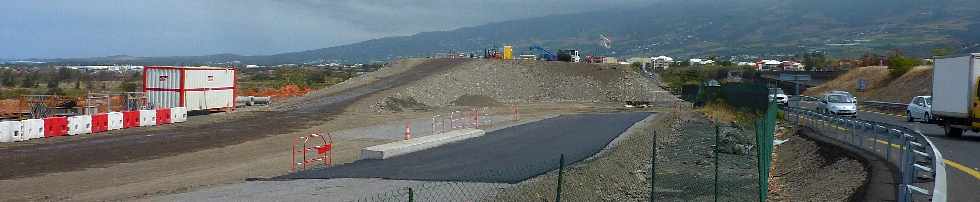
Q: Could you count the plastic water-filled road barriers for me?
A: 10